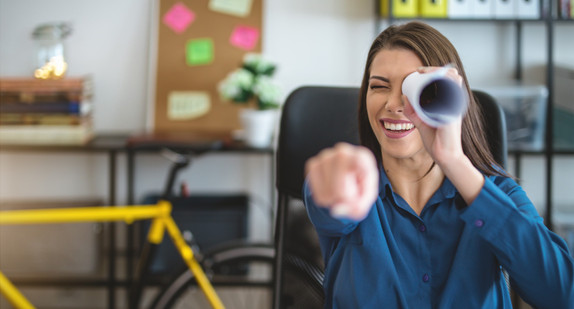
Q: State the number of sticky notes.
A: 5